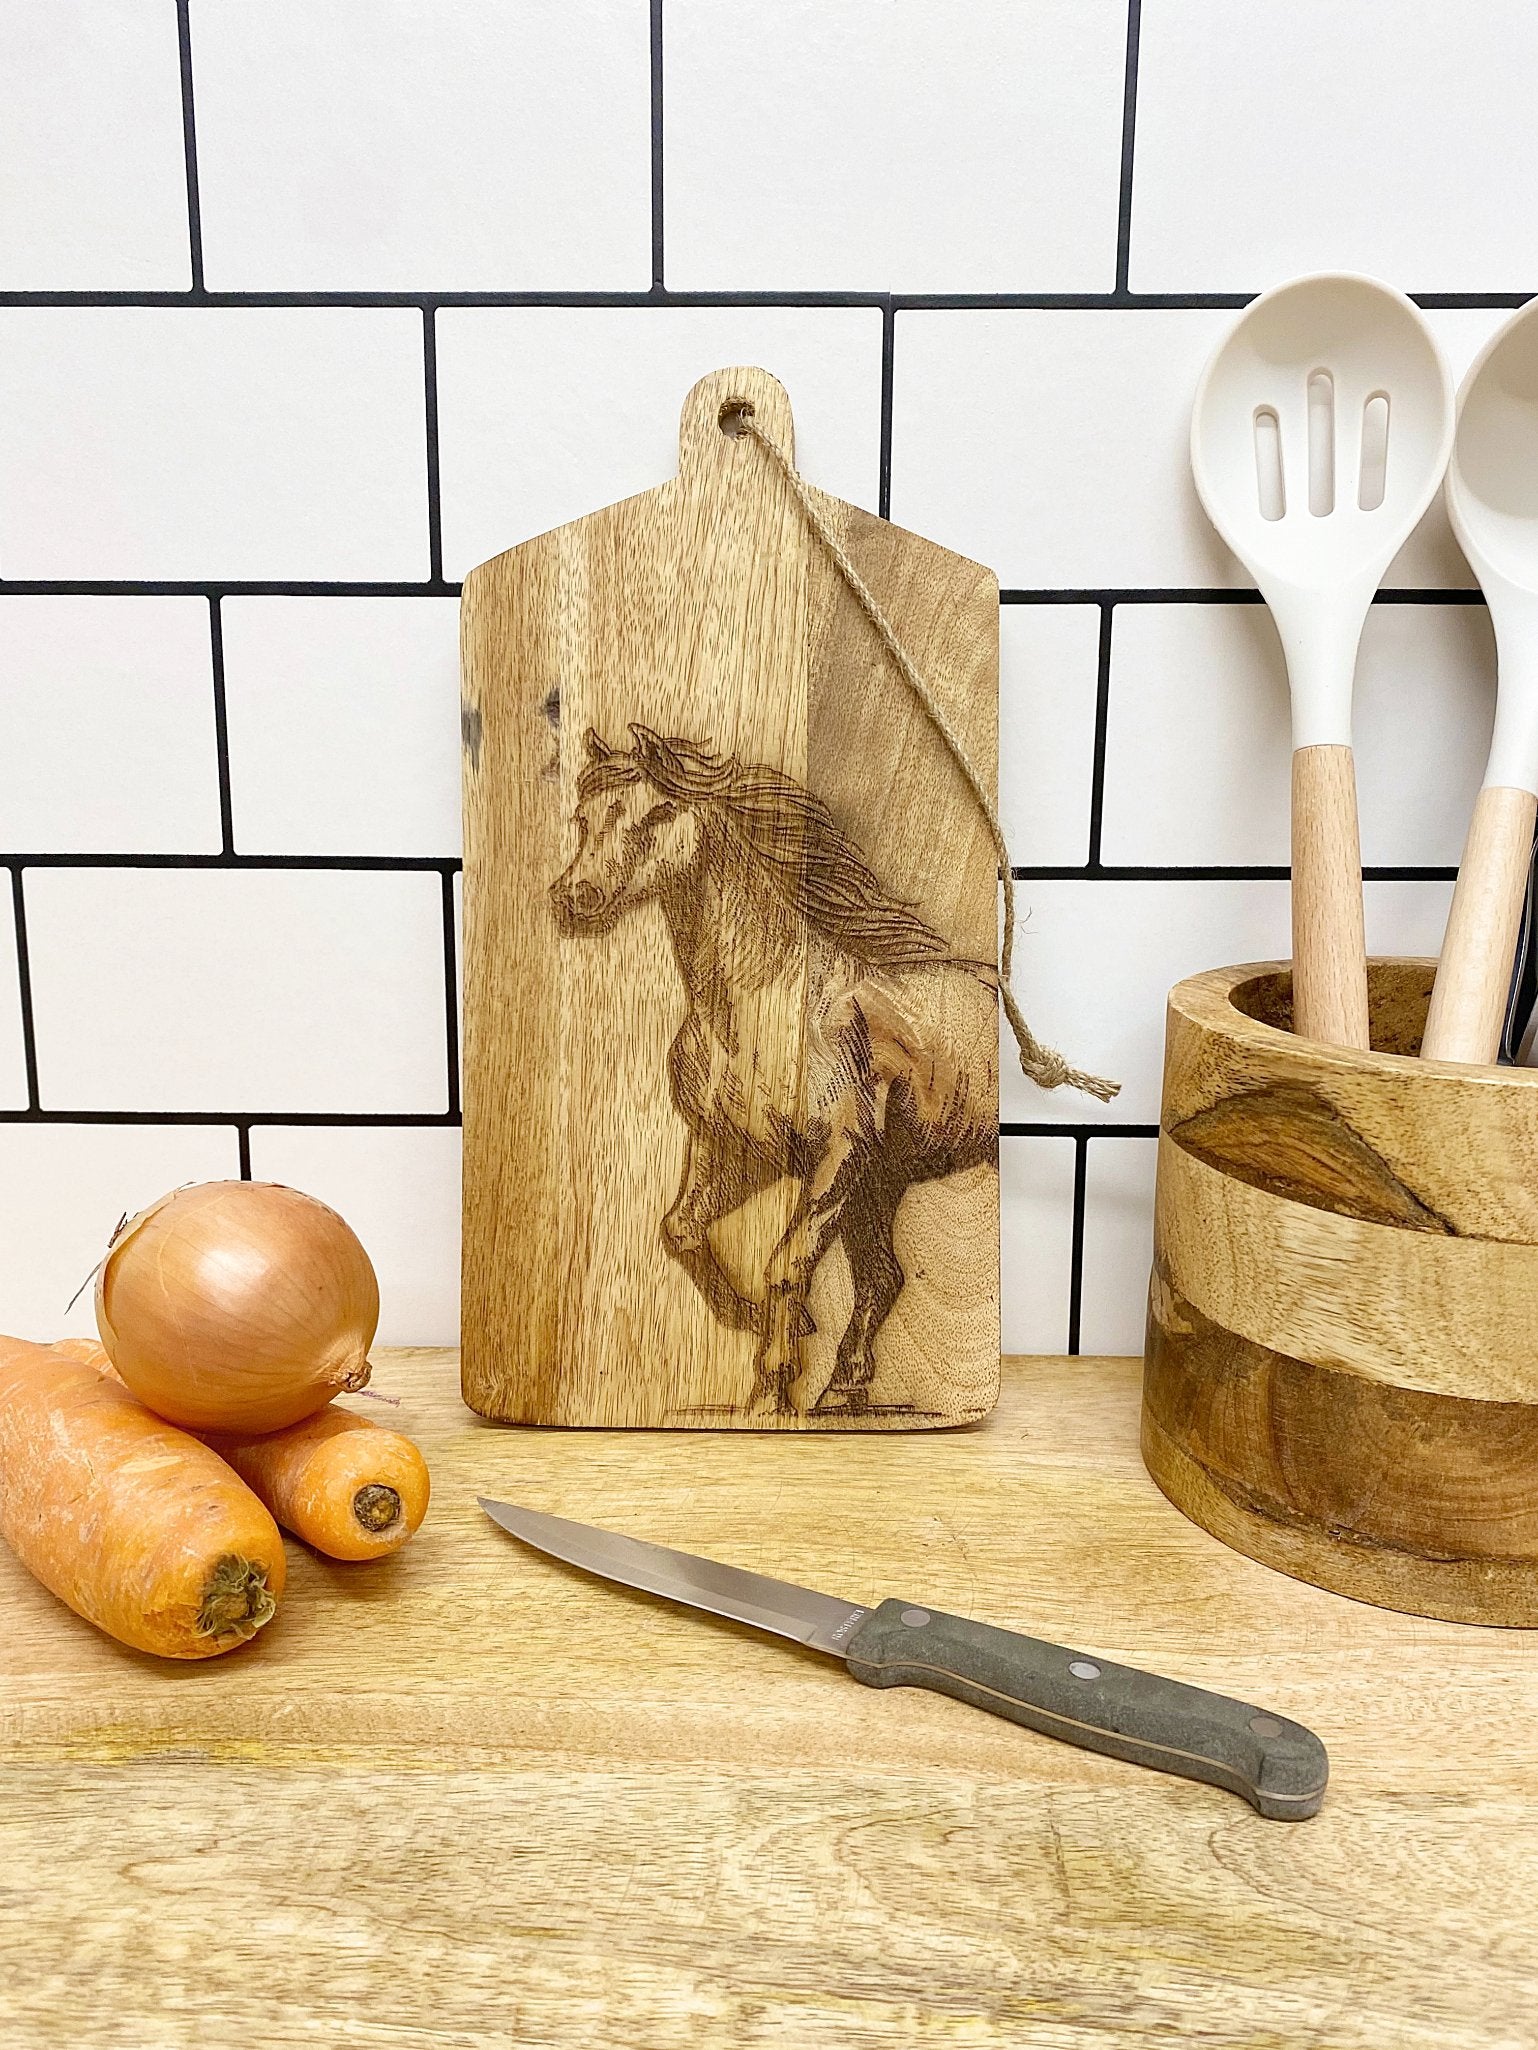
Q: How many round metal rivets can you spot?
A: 3